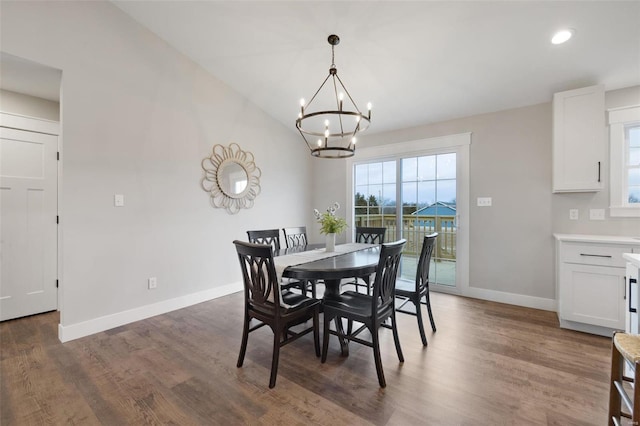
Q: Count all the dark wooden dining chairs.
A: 6